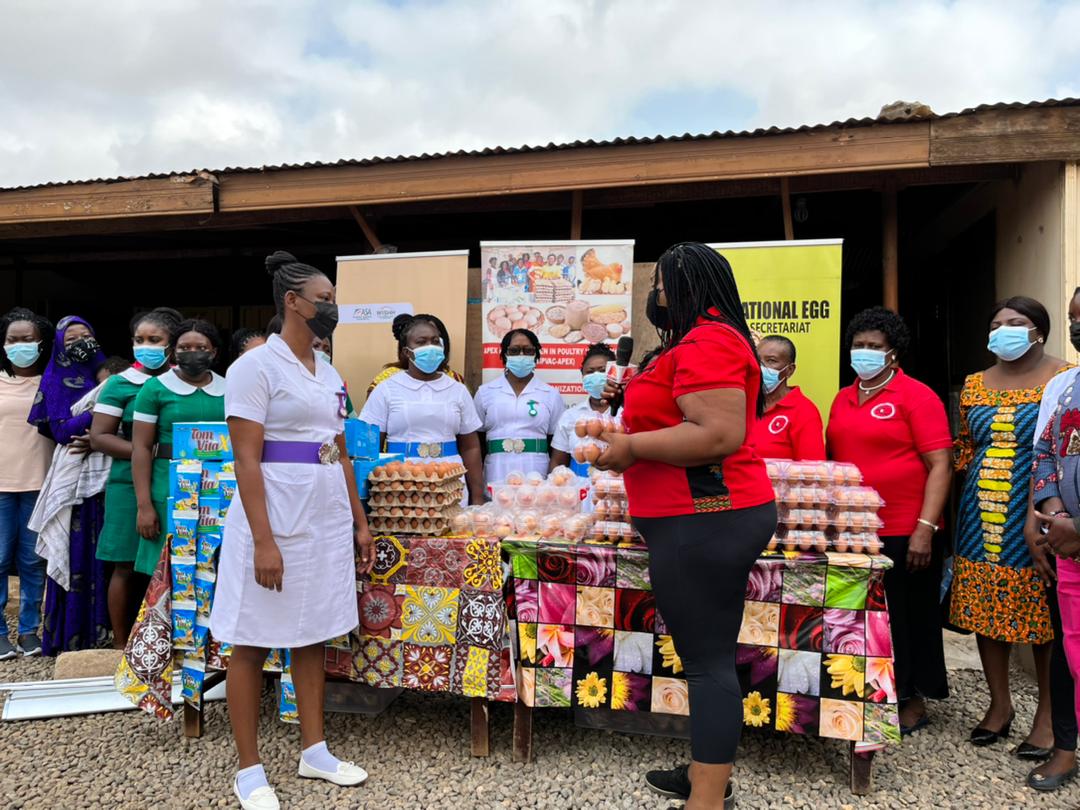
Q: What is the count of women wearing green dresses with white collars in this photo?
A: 2